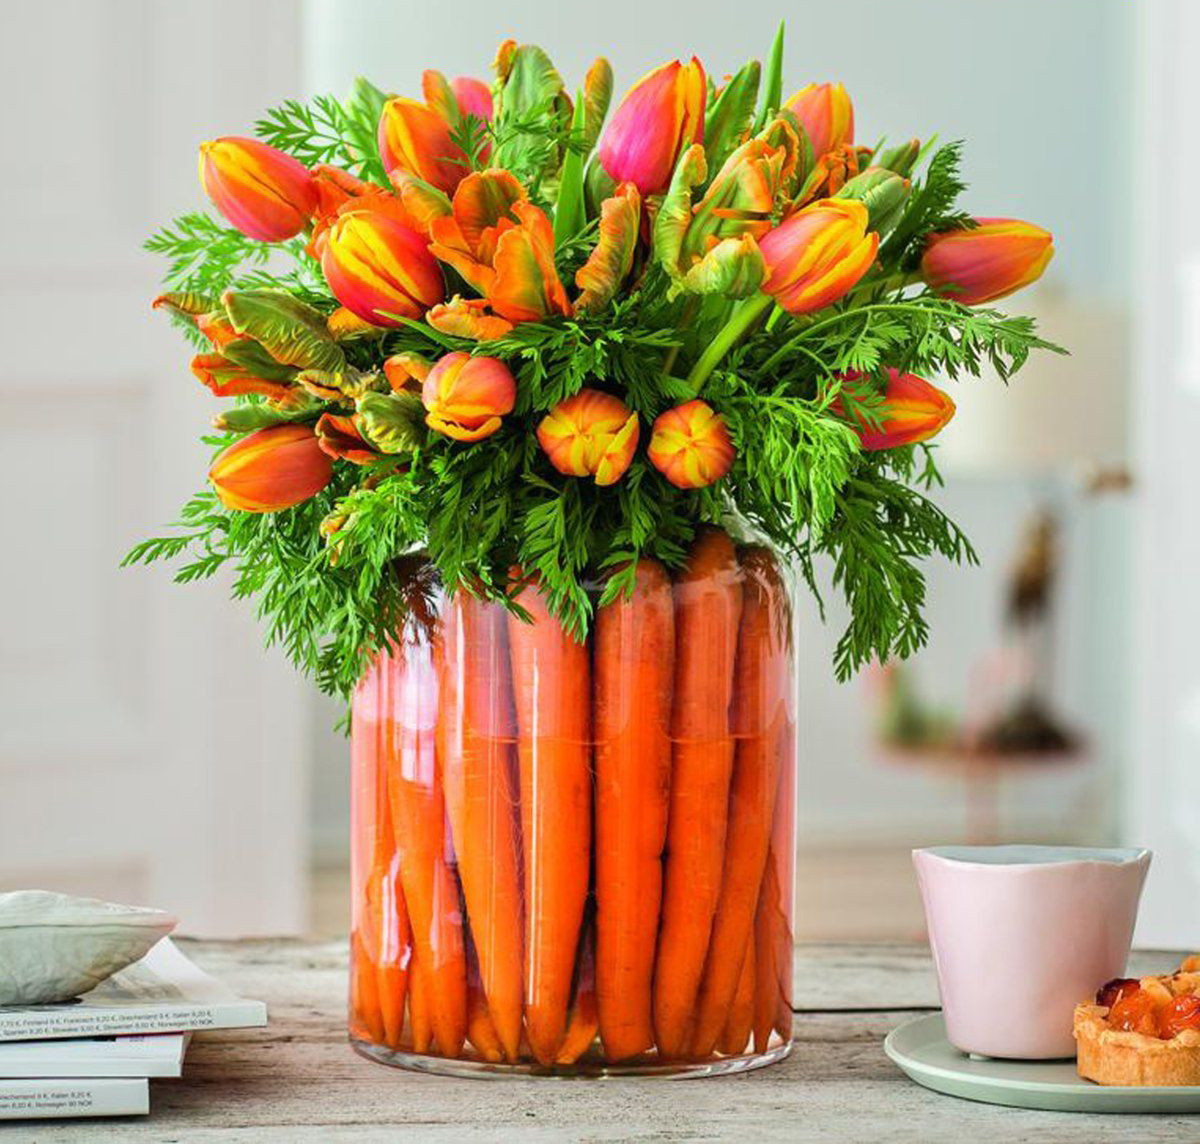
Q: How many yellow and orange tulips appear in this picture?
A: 12